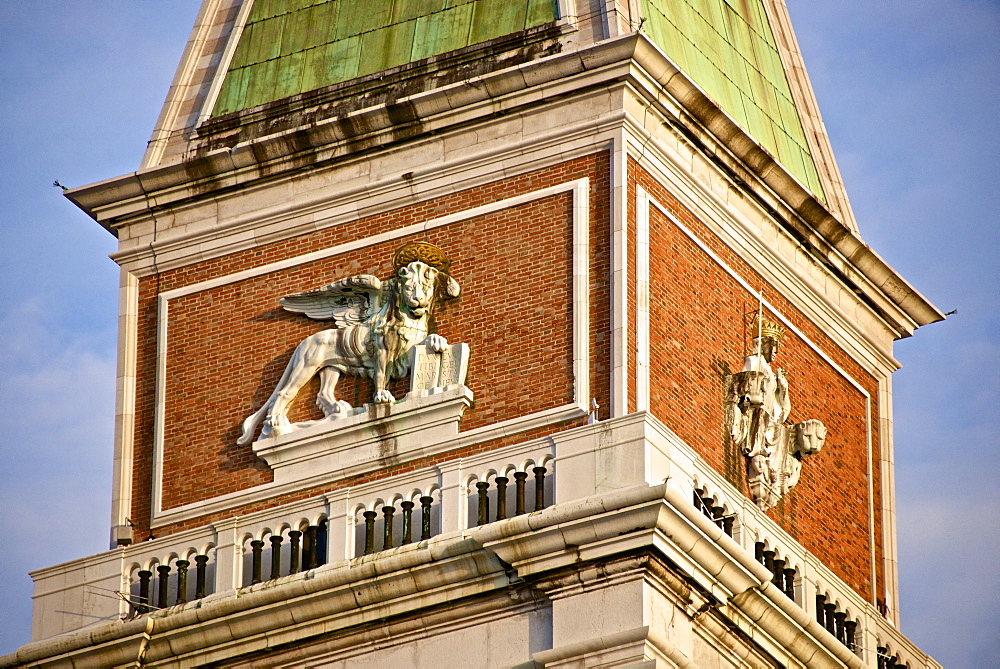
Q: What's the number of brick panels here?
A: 2